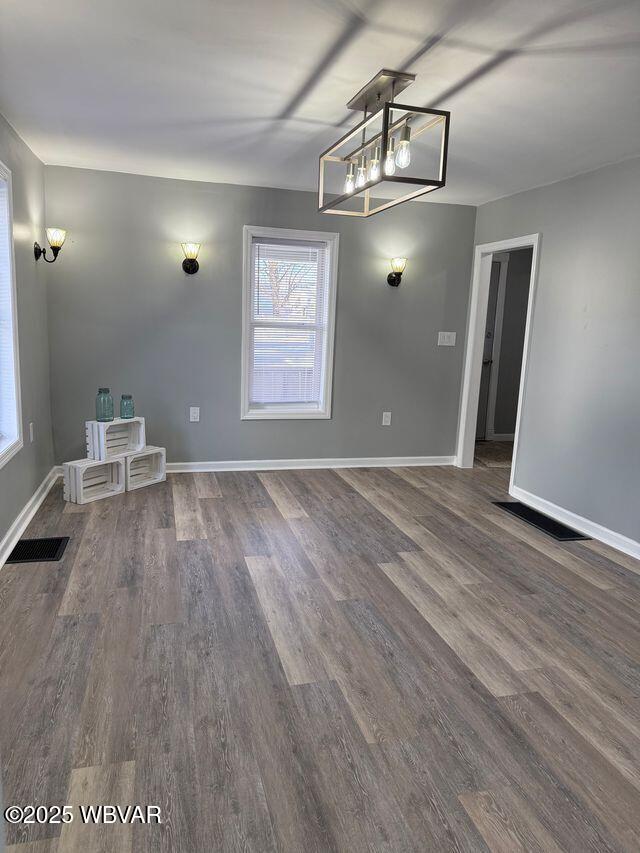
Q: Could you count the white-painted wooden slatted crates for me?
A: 3